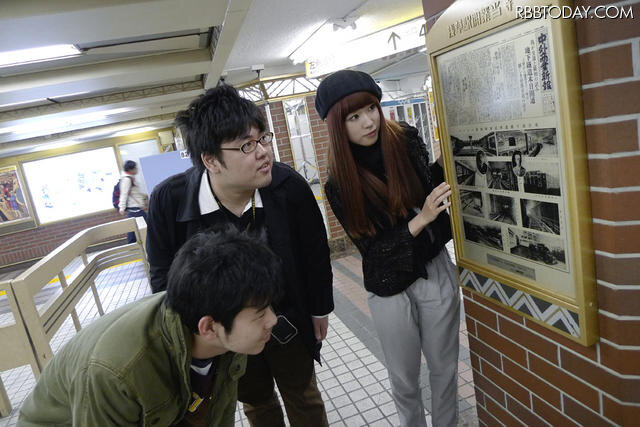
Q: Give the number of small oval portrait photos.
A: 2